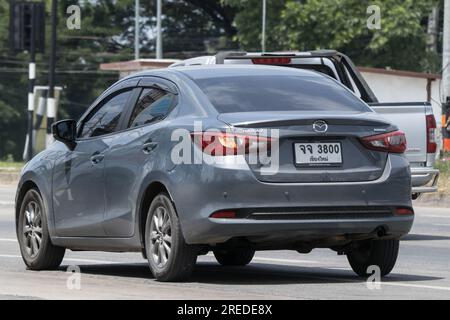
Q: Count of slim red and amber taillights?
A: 2